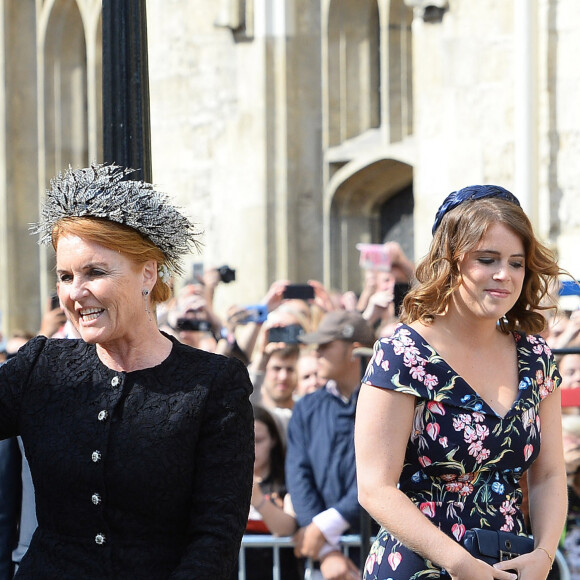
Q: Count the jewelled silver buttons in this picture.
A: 5